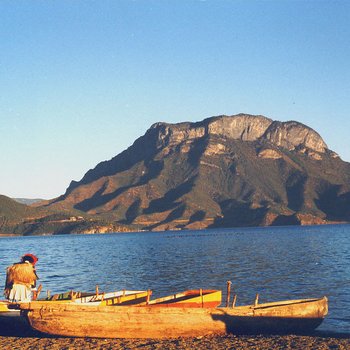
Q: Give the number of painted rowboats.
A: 2